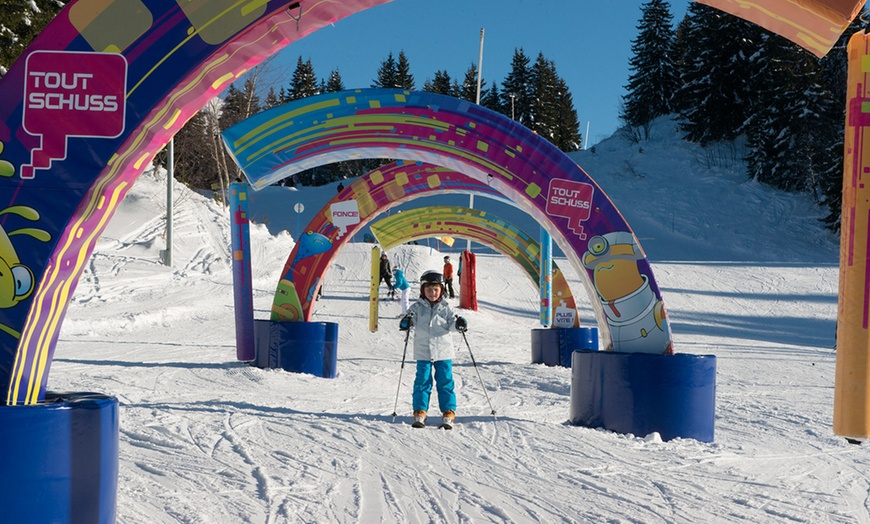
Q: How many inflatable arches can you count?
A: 4